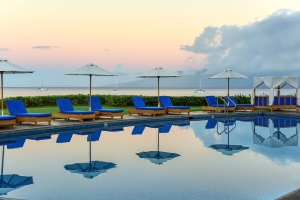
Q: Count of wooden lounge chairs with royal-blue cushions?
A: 8